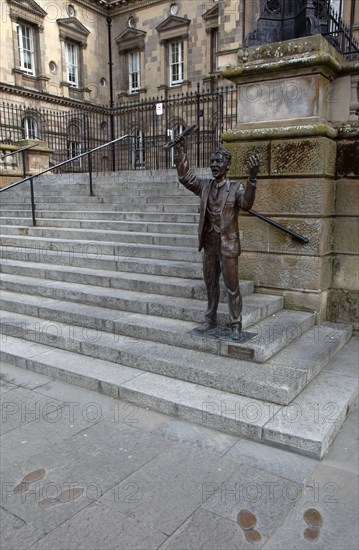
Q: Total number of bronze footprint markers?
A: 4